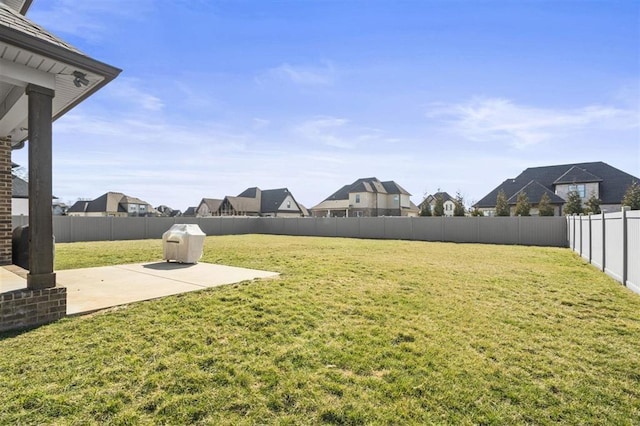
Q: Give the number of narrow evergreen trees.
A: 9